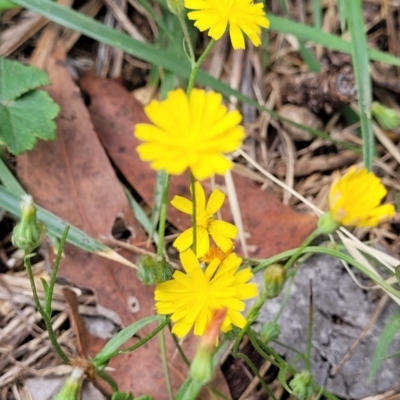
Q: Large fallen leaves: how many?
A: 2